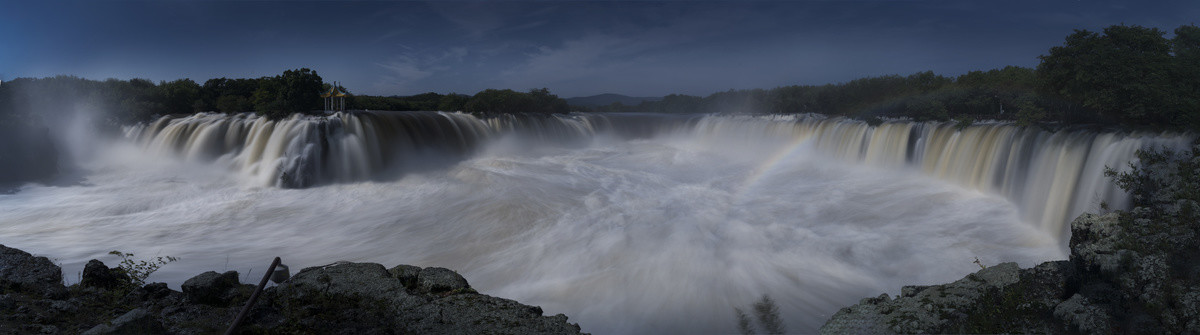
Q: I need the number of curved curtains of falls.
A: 2